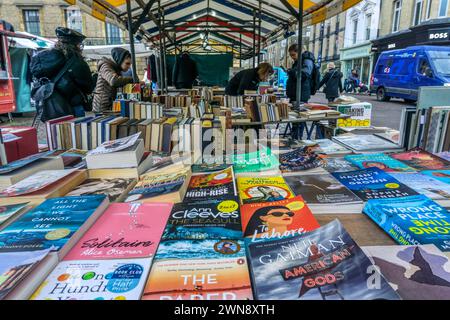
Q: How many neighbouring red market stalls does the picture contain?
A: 1